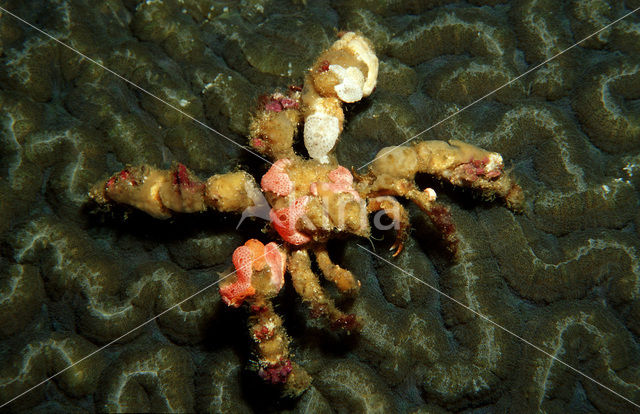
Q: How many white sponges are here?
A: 2